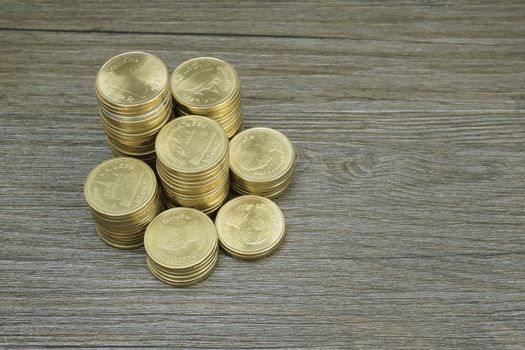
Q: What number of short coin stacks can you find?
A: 3